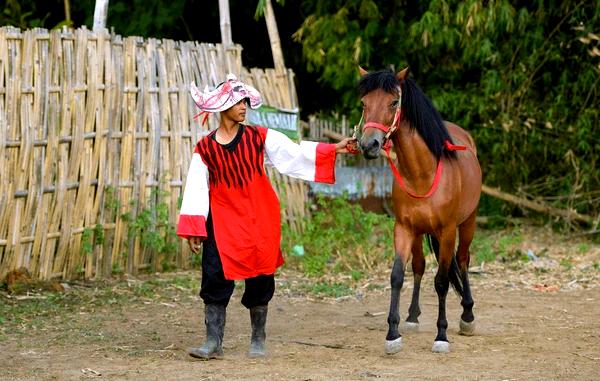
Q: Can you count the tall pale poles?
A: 3